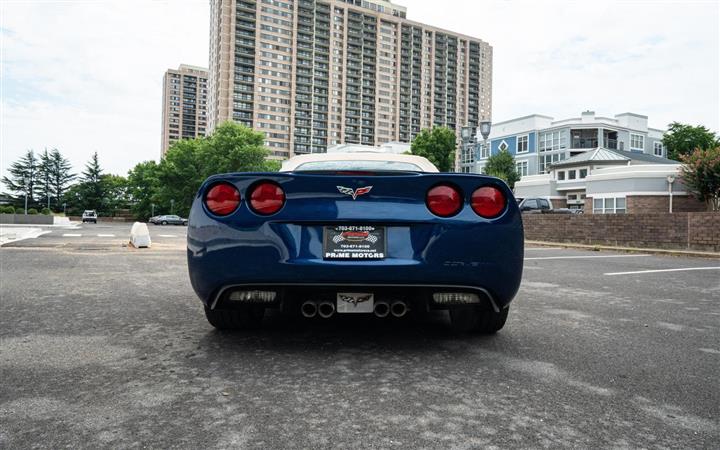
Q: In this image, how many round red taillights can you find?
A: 4